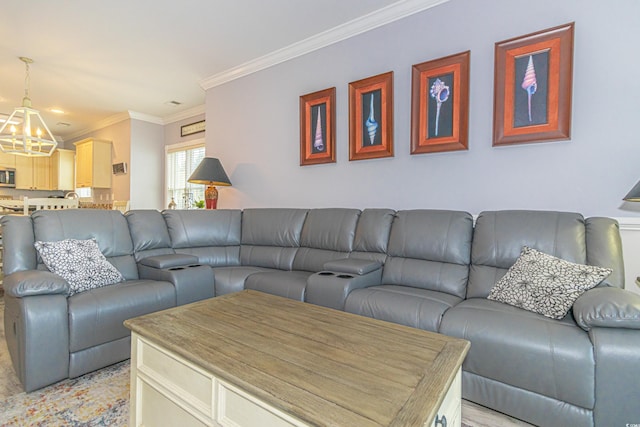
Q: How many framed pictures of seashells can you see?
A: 4